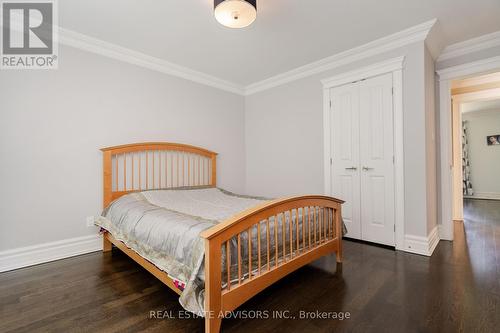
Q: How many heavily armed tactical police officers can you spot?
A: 0